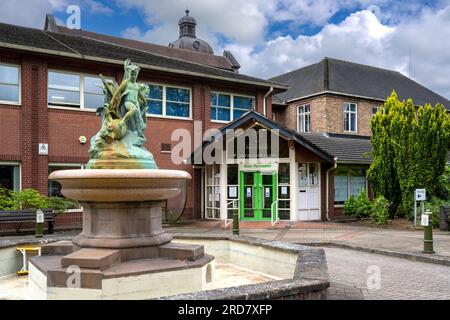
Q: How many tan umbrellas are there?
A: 0